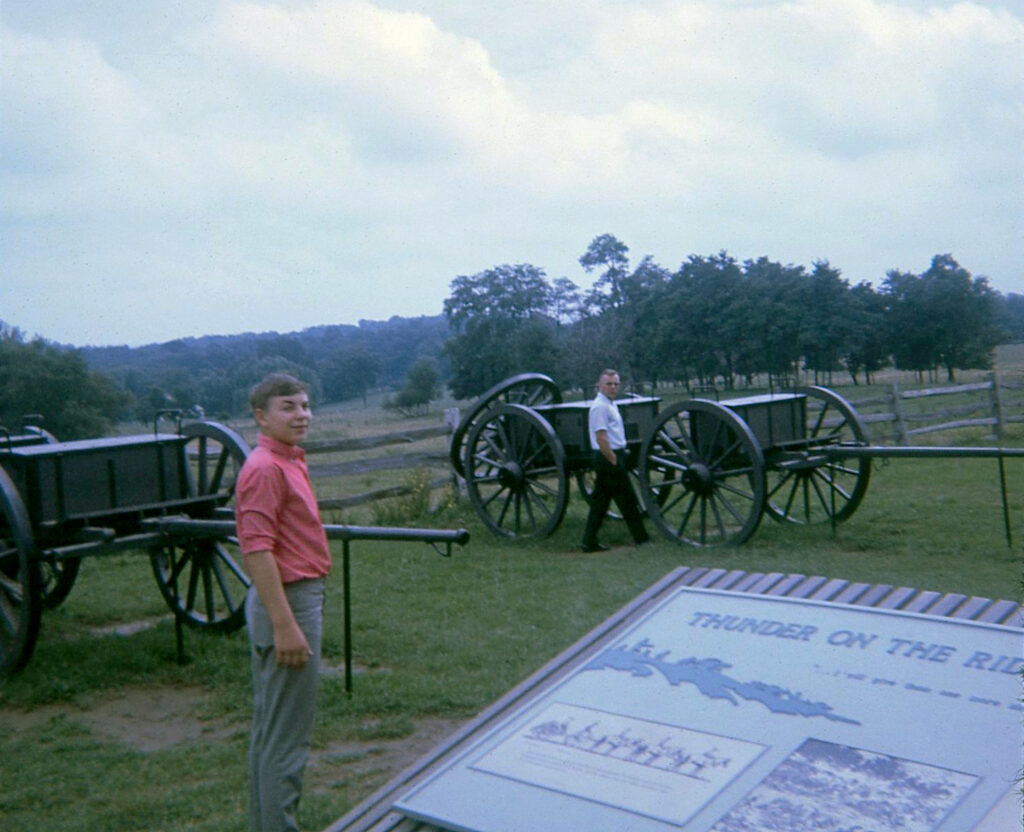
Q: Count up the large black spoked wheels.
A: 8